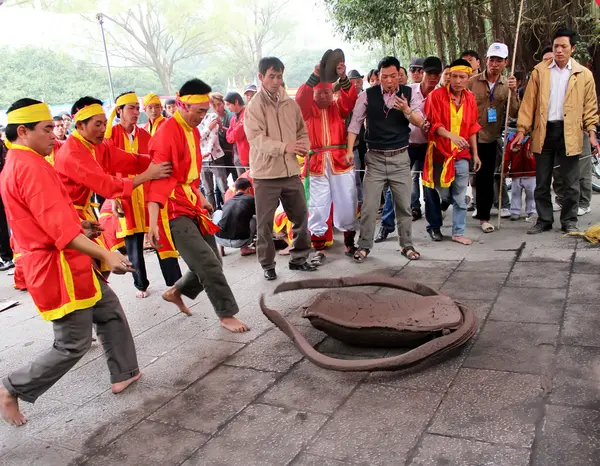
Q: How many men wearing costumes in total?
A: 7